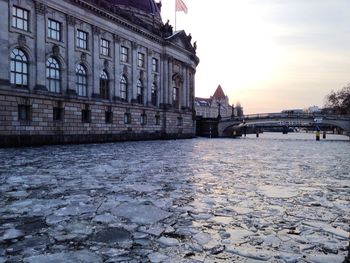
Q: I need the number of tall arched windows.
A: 7